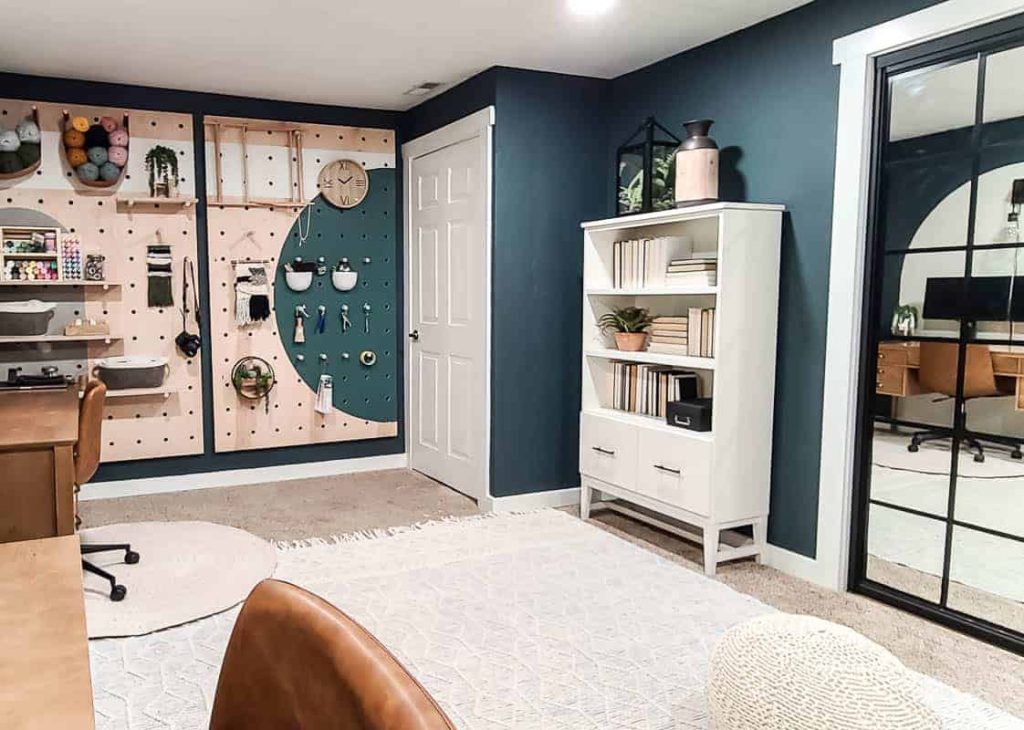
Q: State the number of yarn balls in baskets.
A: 14